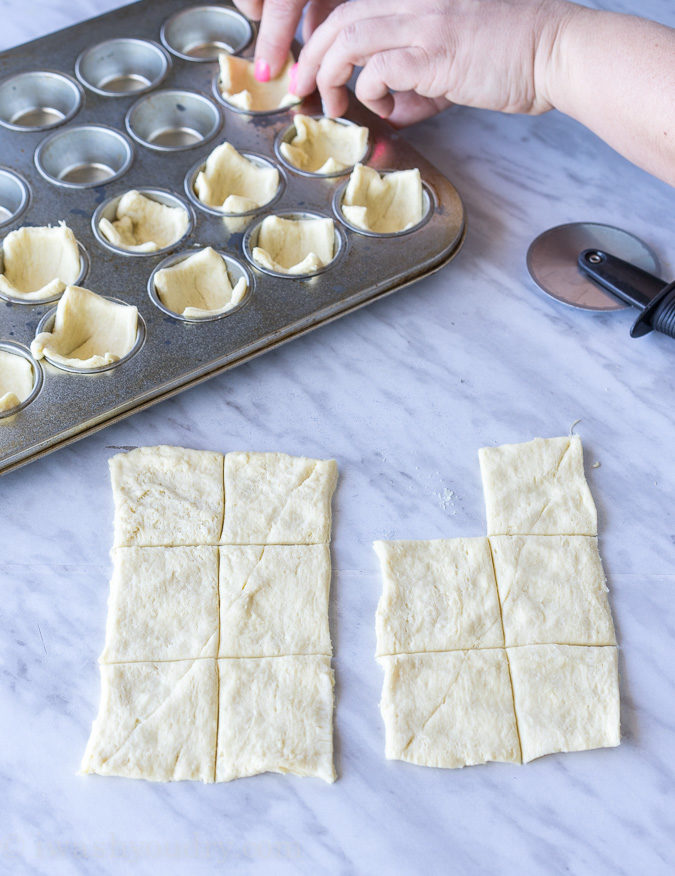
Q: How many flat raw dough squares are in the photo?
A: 11